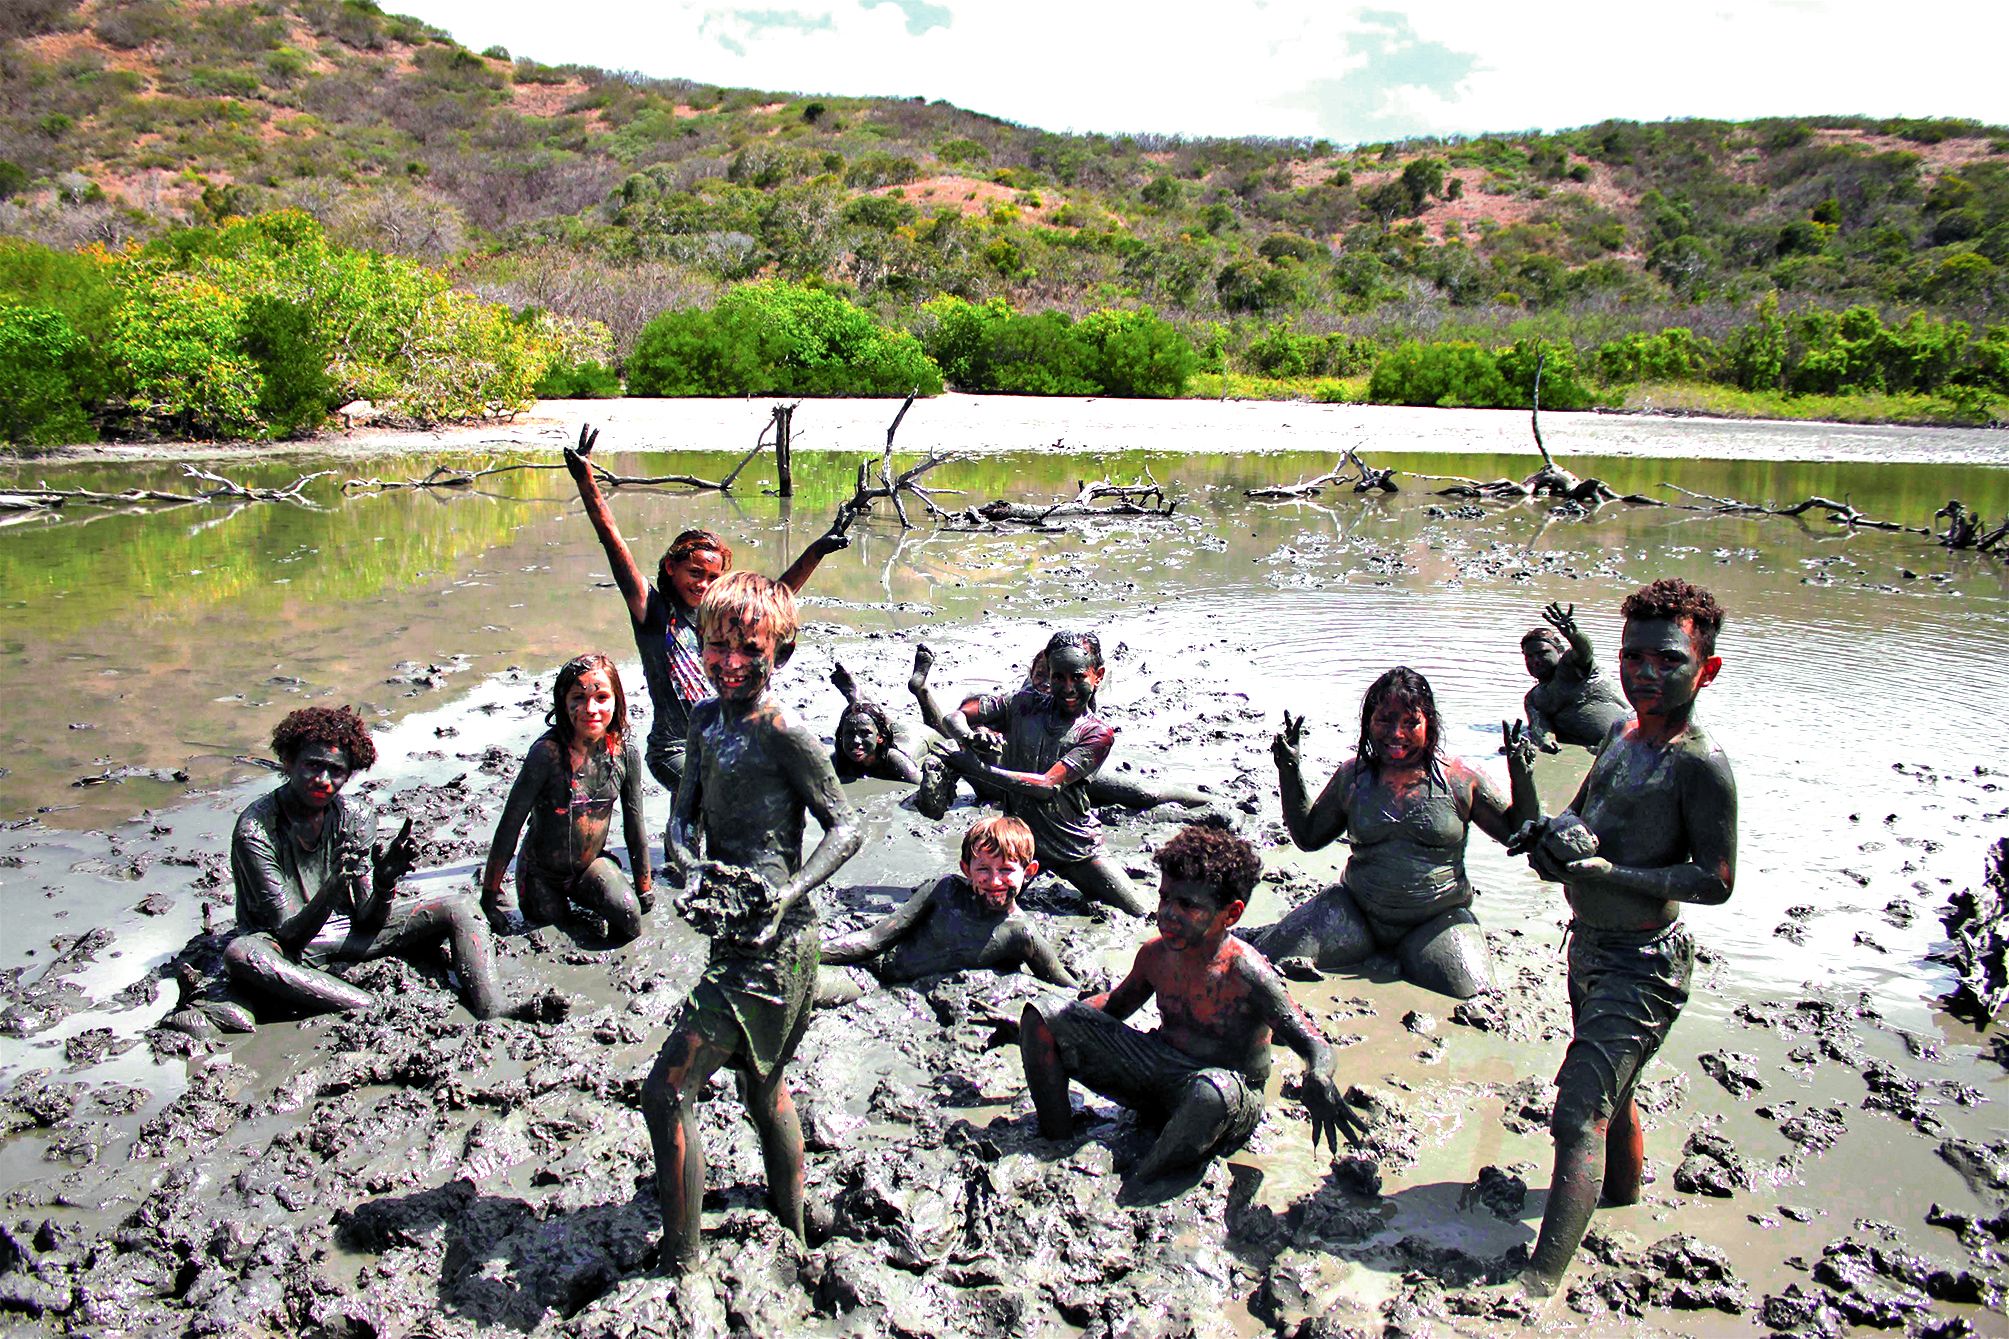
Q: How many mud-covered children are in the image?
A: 12